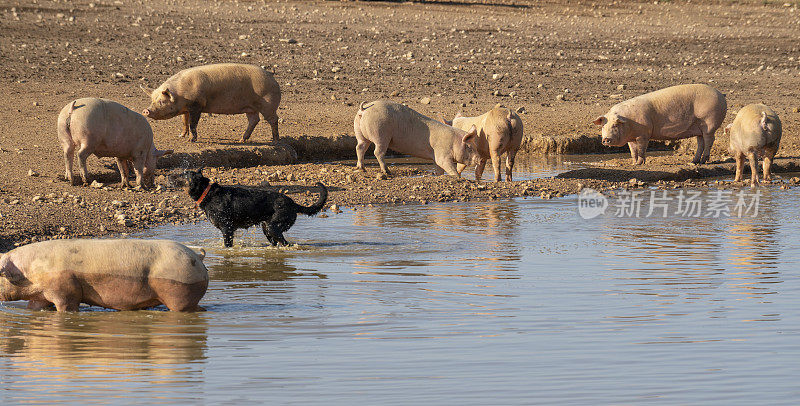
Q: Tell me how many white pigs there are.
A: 7